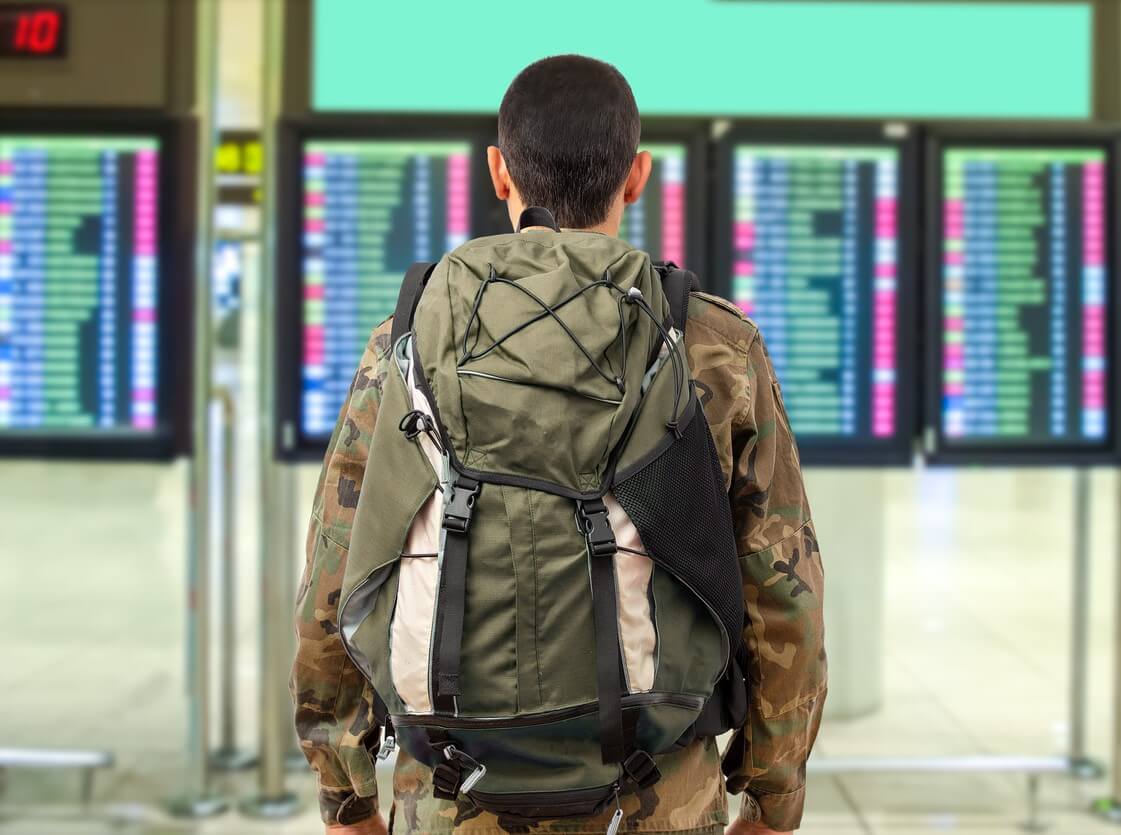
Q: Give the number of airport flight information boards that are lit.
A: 5